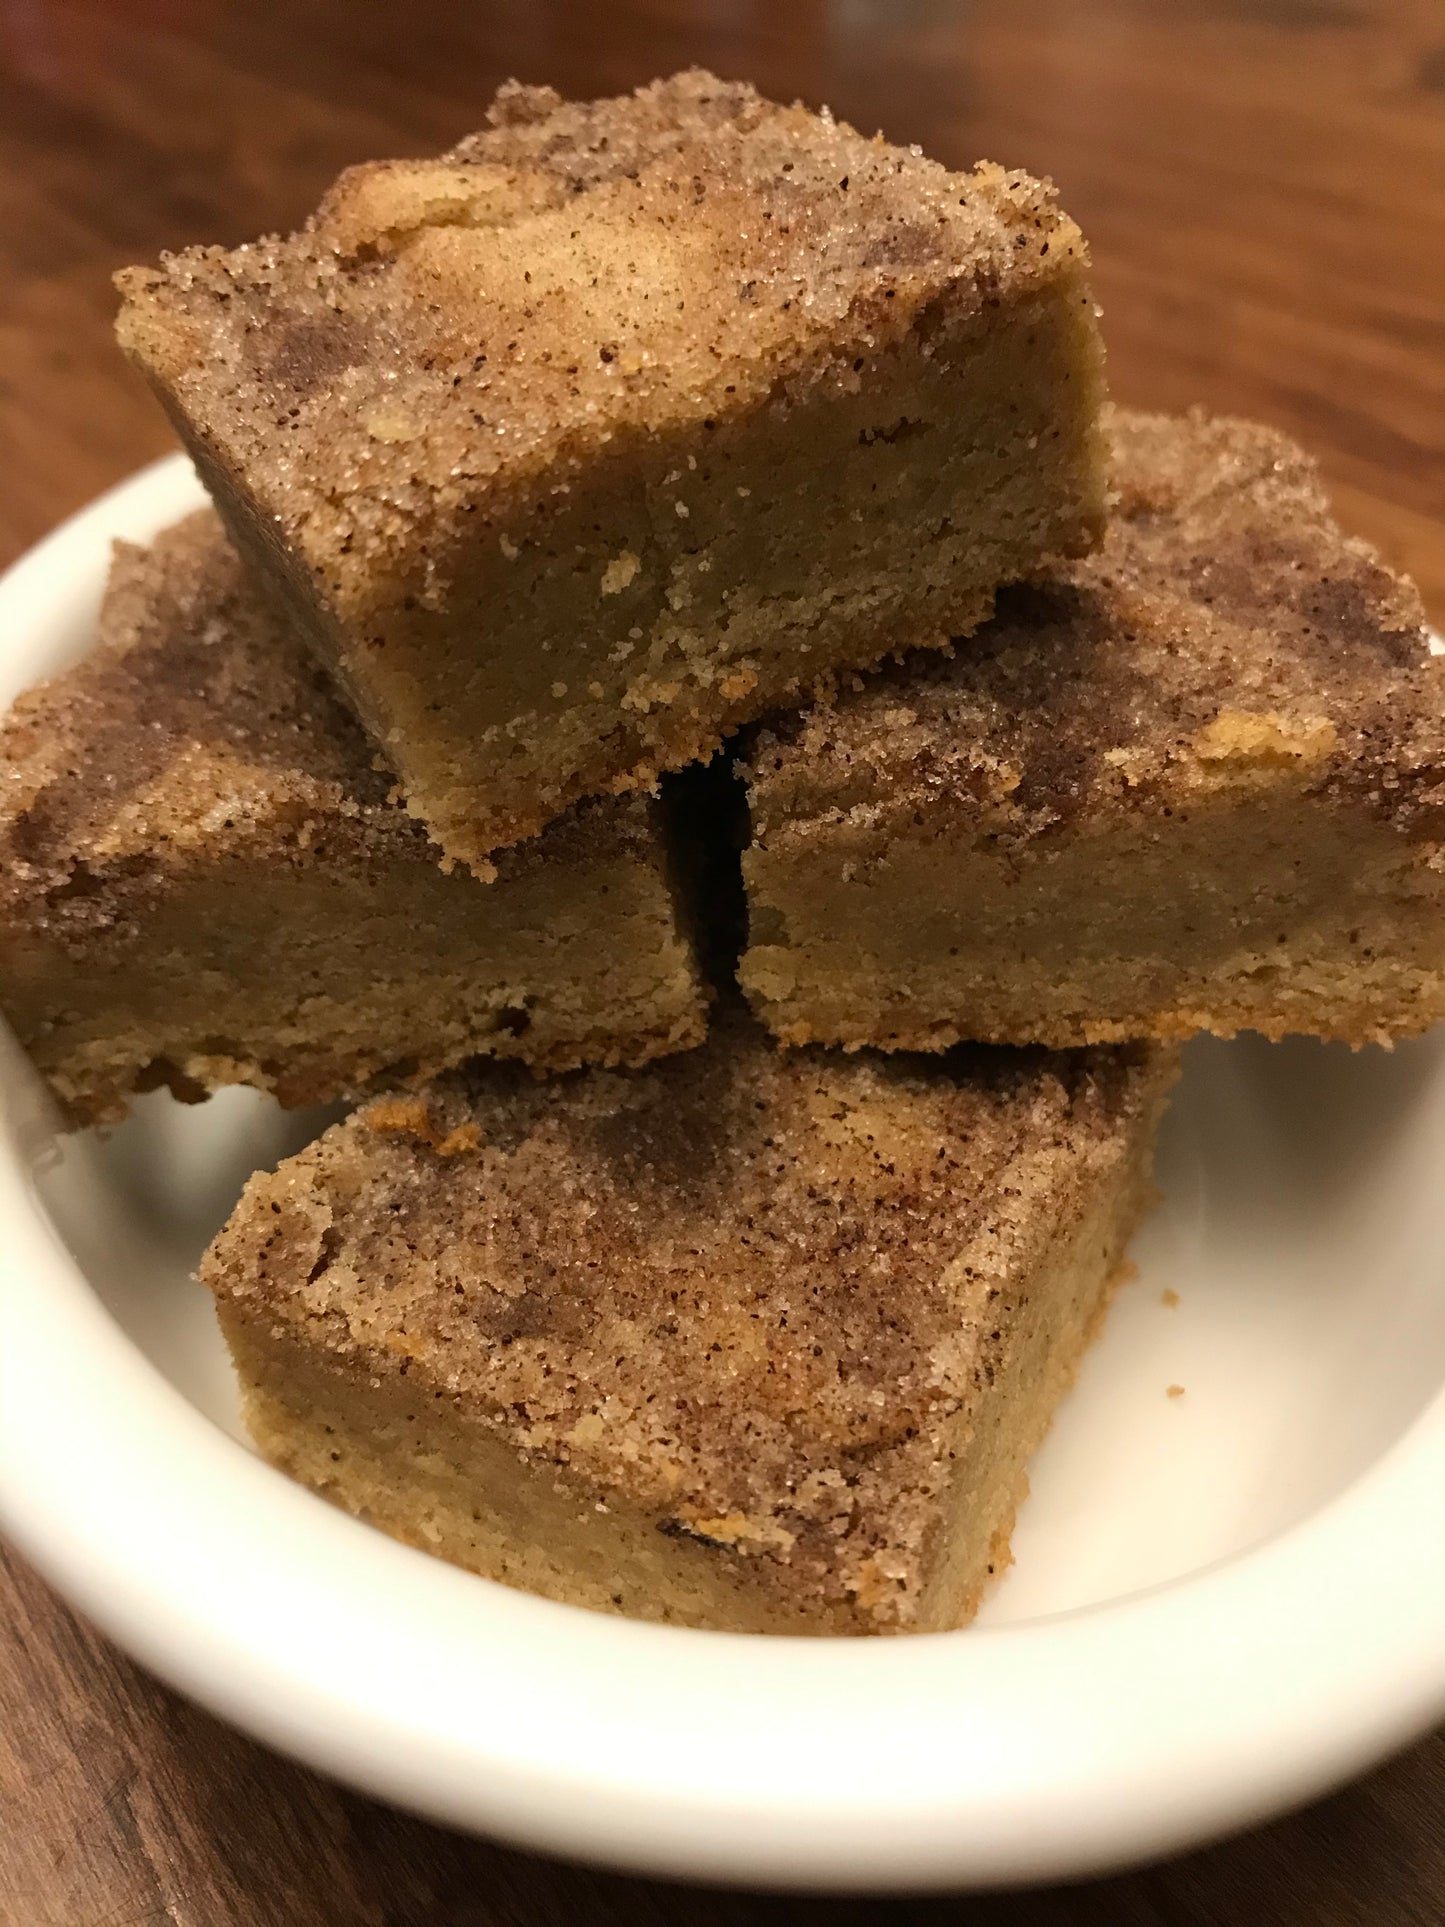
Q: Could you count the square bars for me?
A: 4